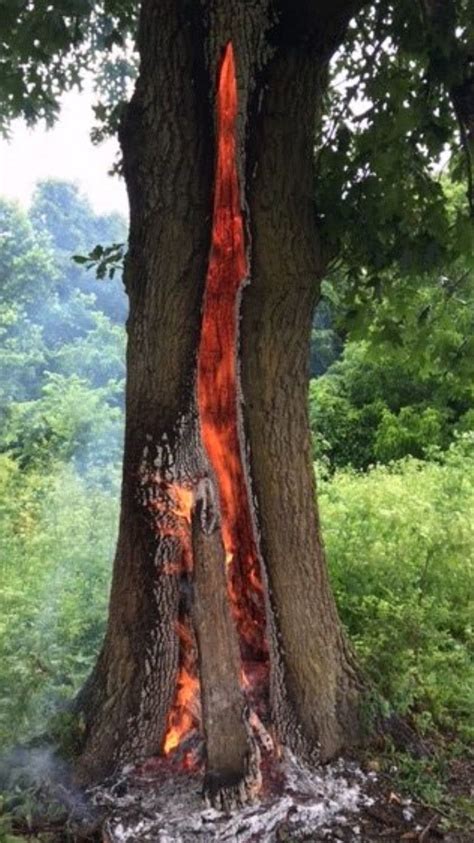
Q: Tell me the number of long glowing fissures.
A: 1